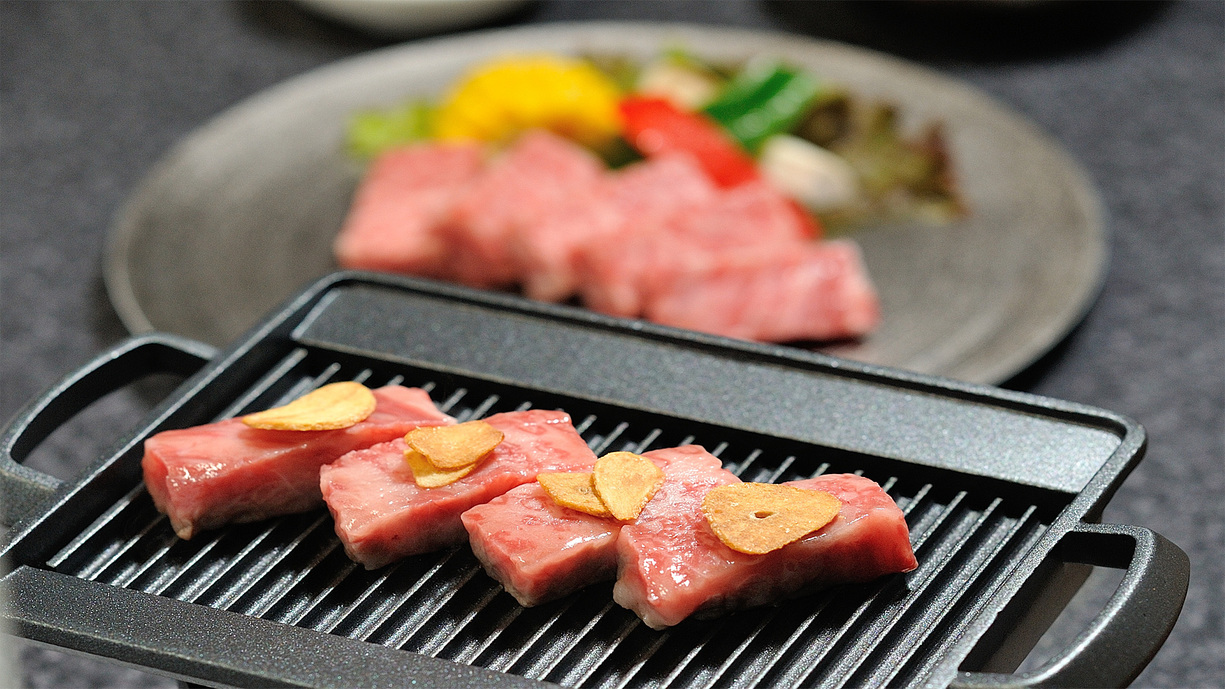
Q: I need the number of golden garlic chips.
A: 6